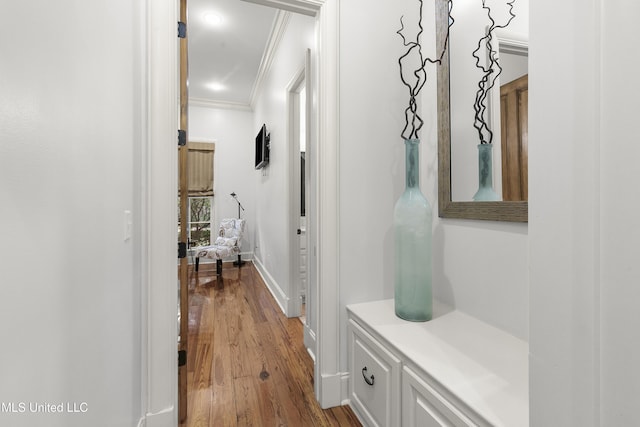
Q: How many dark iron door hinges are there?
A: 4